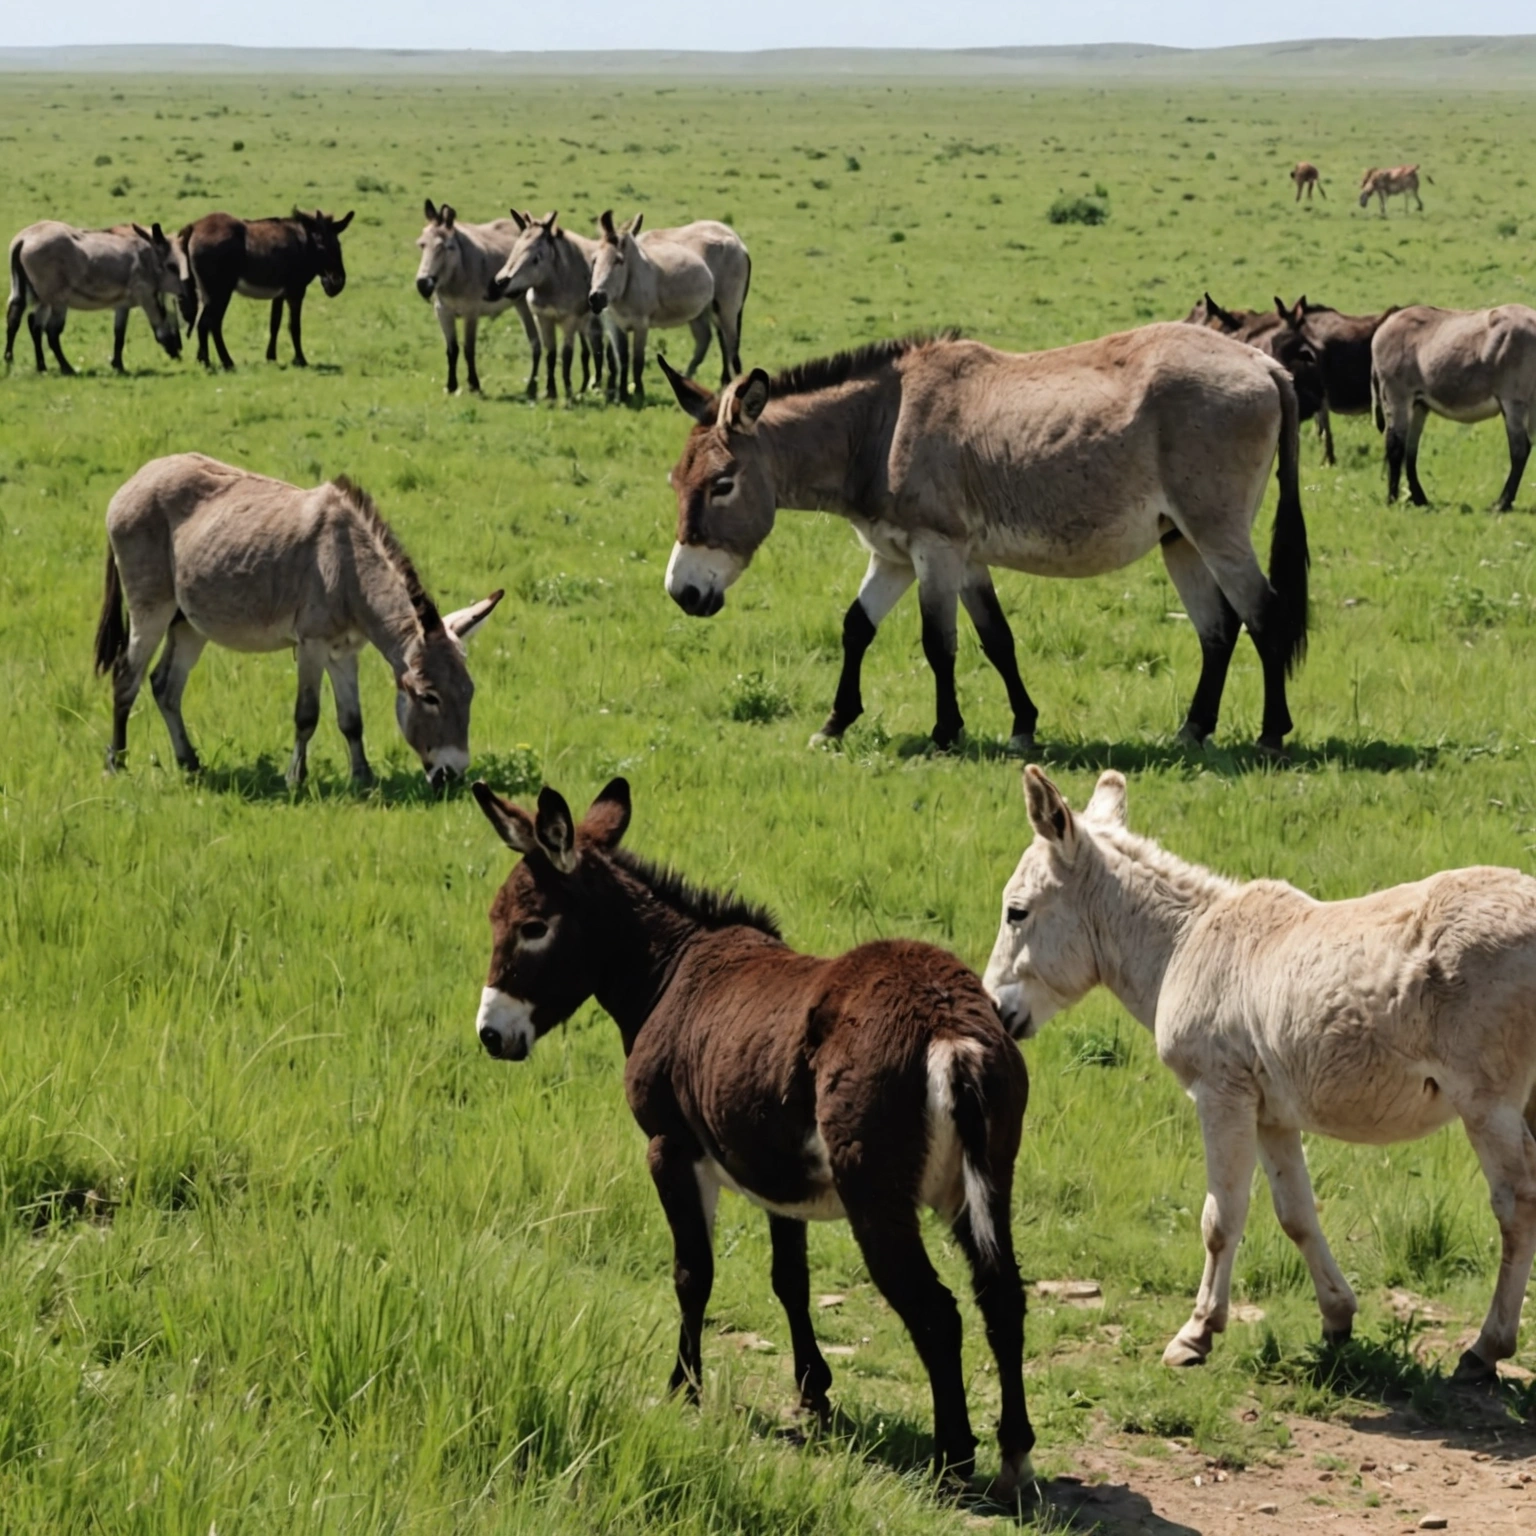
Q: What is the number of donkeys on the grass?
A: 14